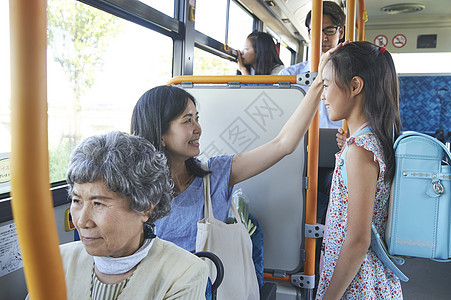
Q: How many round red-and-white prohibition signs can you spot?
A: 2